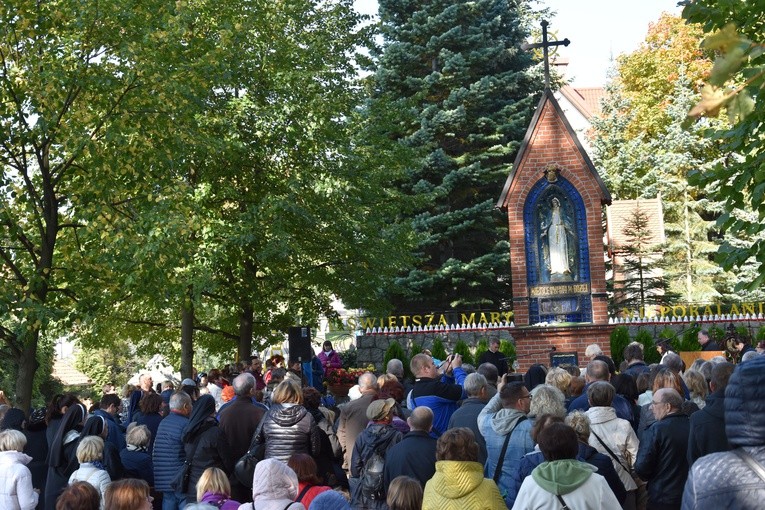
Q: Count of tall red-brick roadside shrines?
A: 1